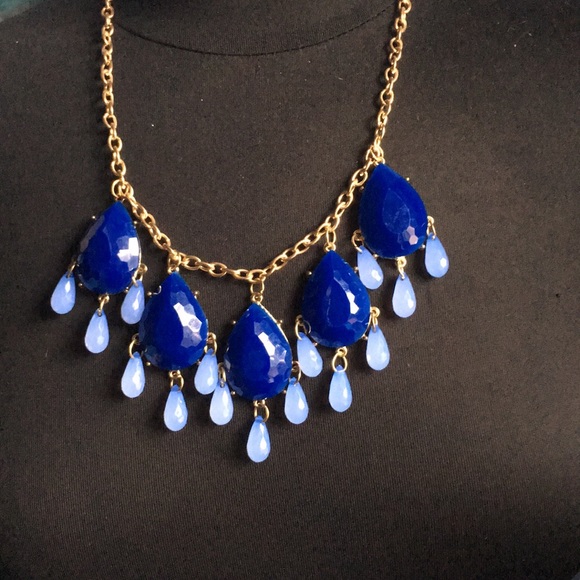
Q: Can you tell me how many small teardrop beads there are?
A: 15